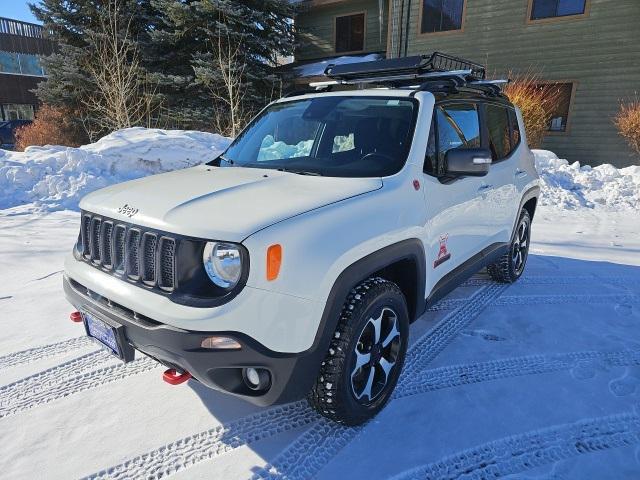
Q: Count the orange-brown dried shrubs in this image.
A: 3